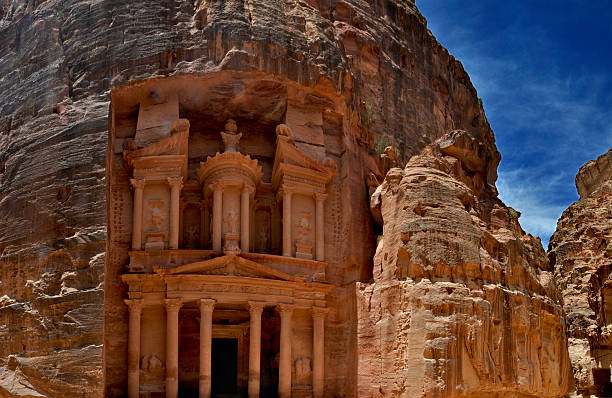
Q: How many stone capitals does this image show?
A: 12